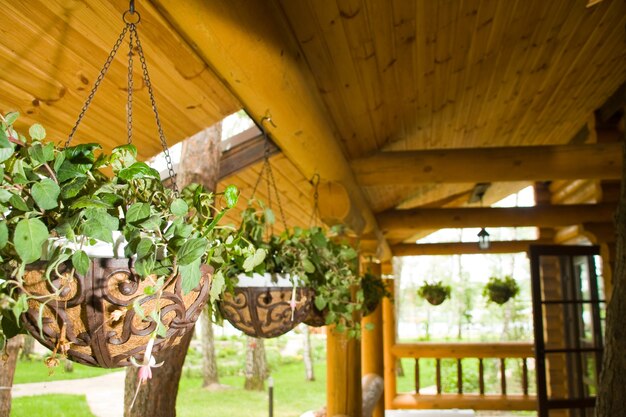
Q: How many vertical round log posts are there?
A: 3